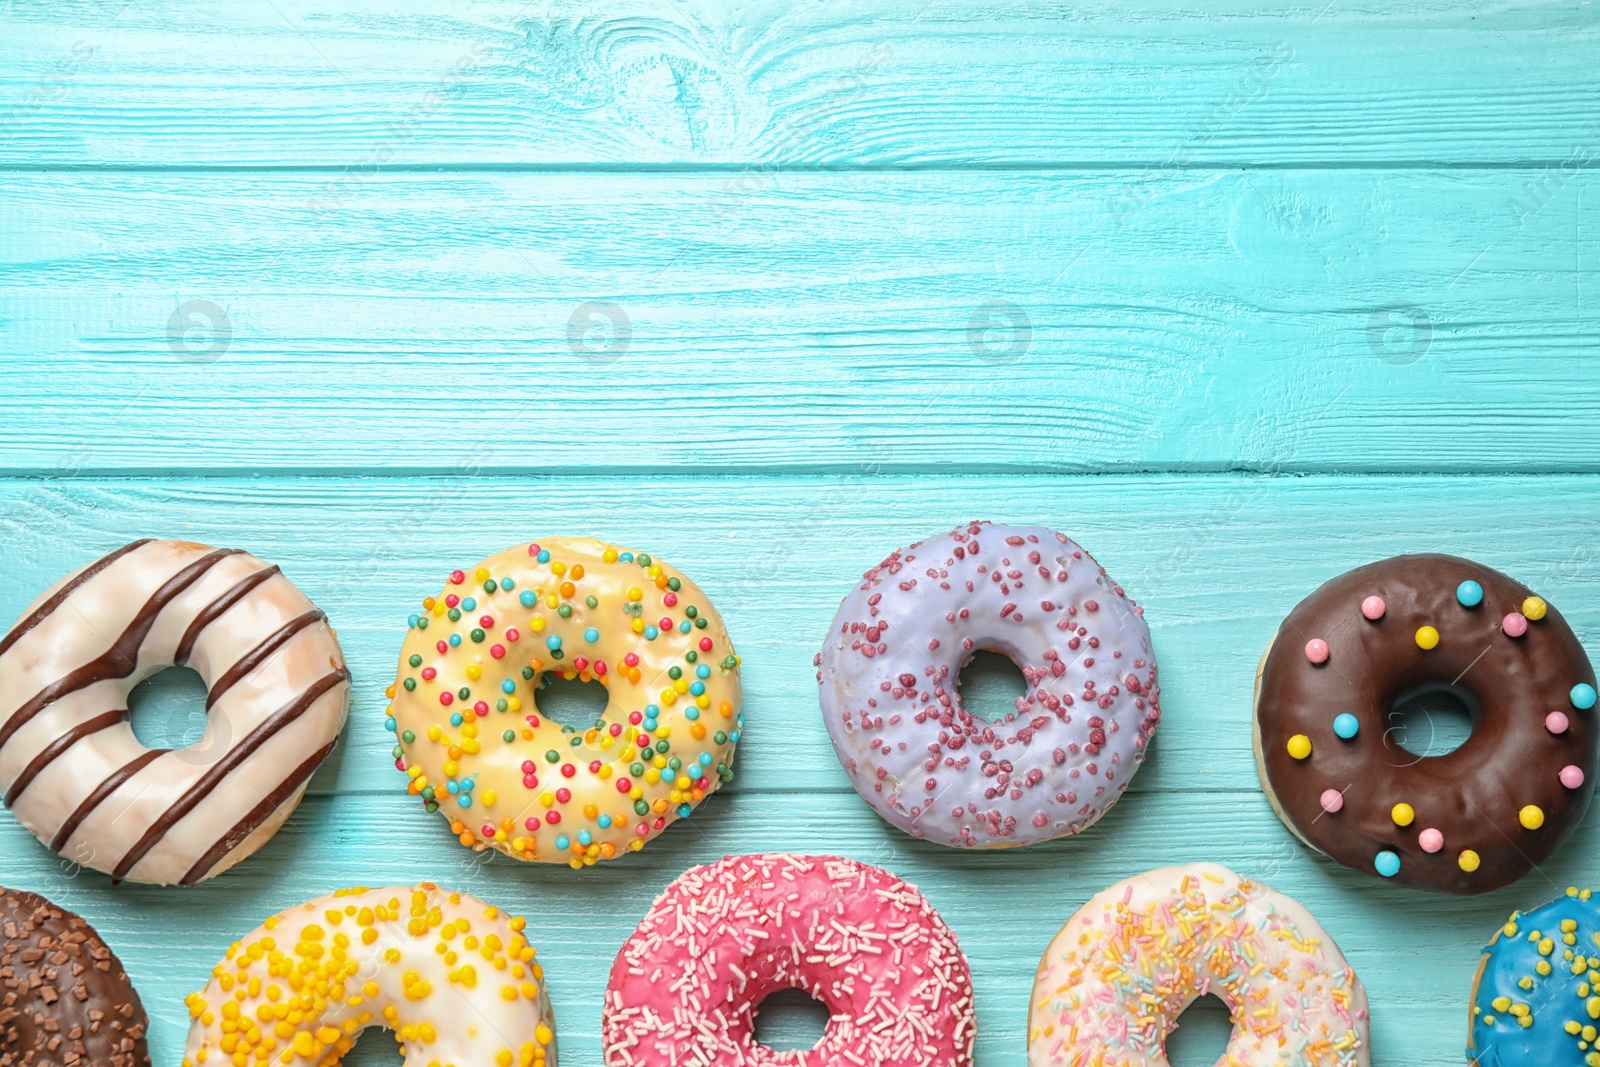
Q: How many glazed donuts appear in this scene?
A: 9